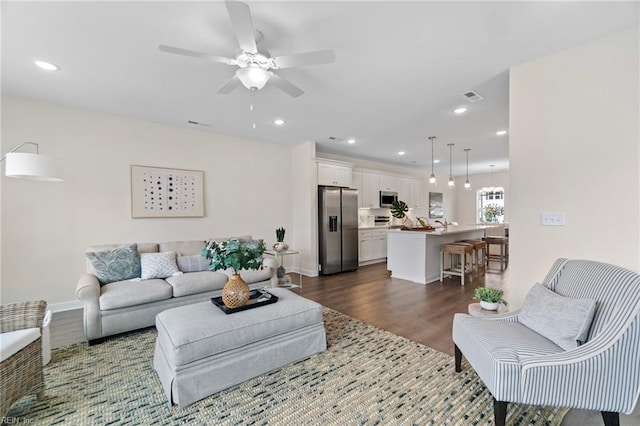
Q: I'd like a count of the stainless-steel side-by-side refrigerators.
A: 1